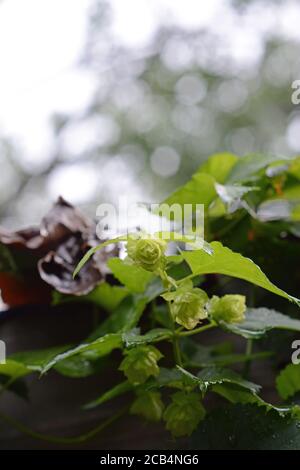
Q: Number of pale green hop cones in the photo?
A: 6